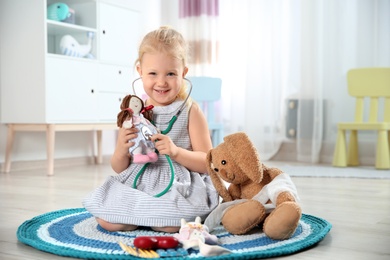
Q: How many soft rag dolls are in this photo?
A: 1